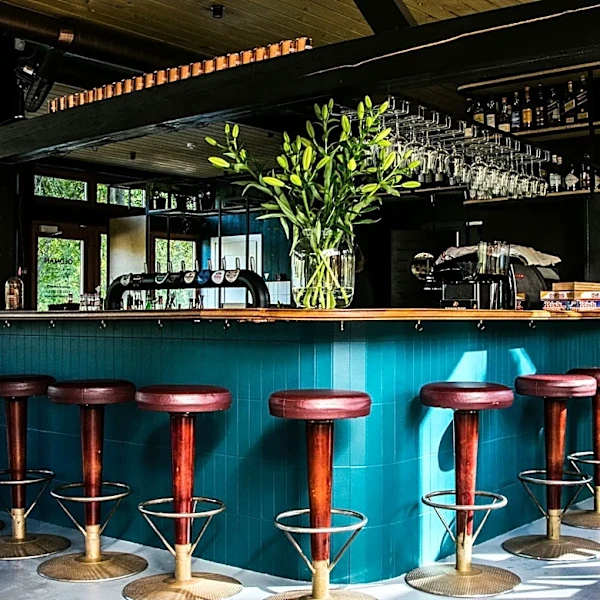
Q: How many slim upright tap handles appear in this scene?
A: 9